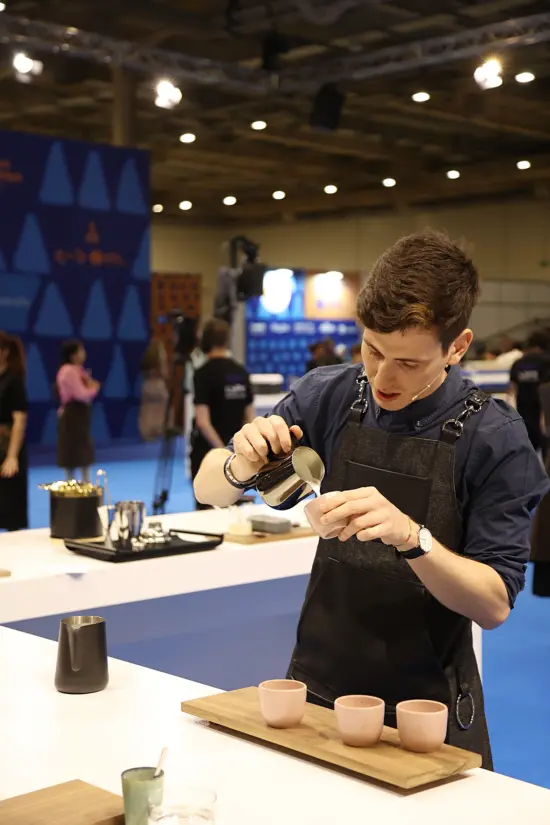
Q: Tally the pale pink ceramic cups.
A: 4